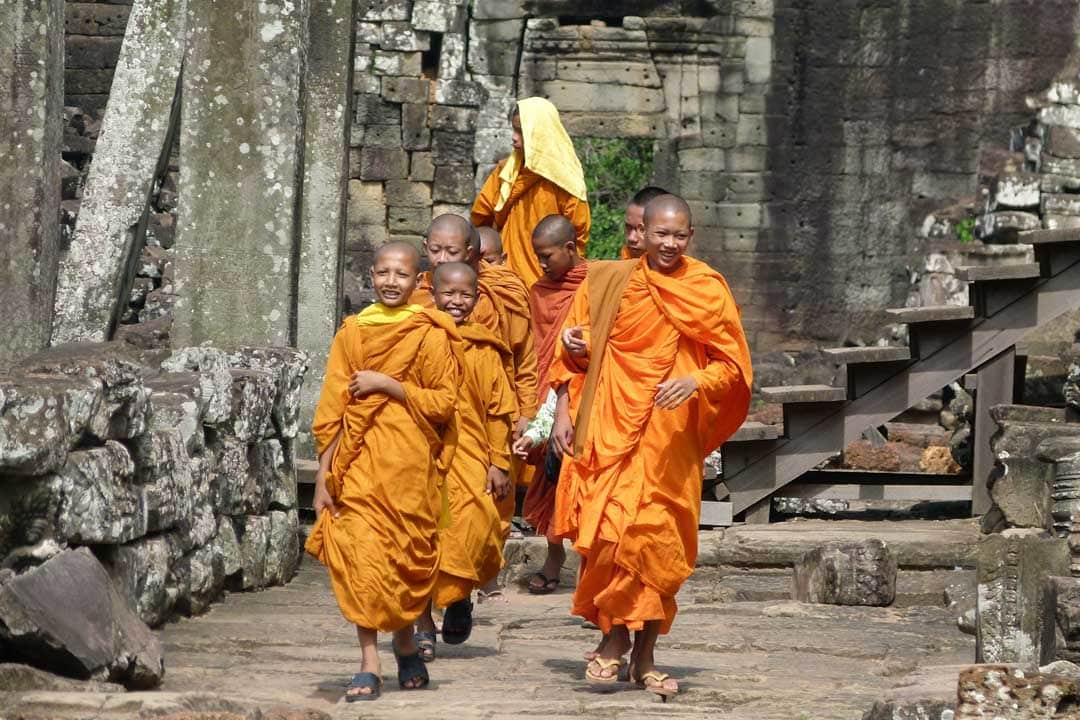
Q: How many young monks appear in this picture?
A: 8